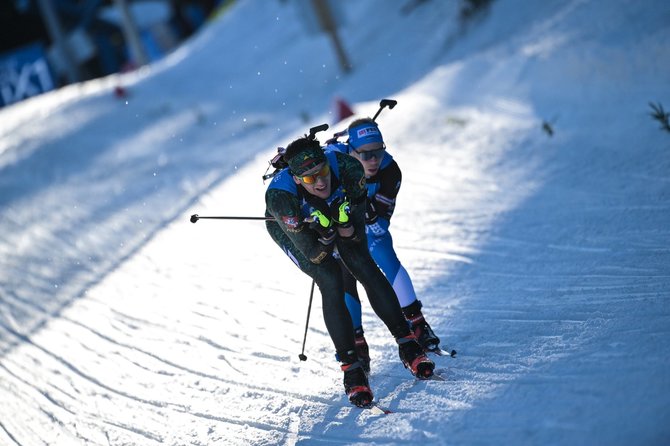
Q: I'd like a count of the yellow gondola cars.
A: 0